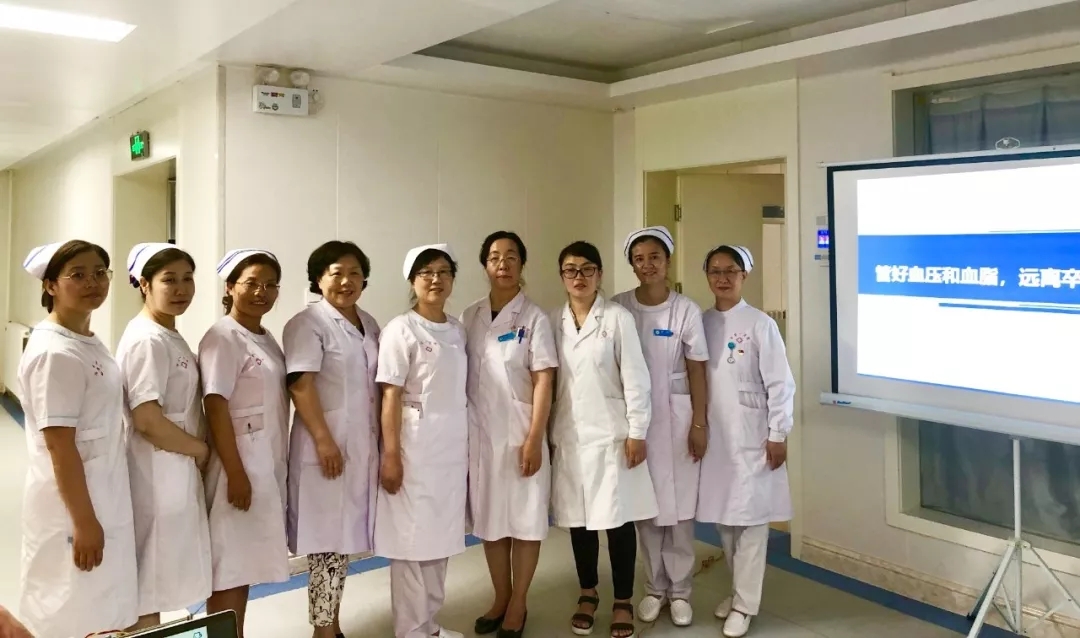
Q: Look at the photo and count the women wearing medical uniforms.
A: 9